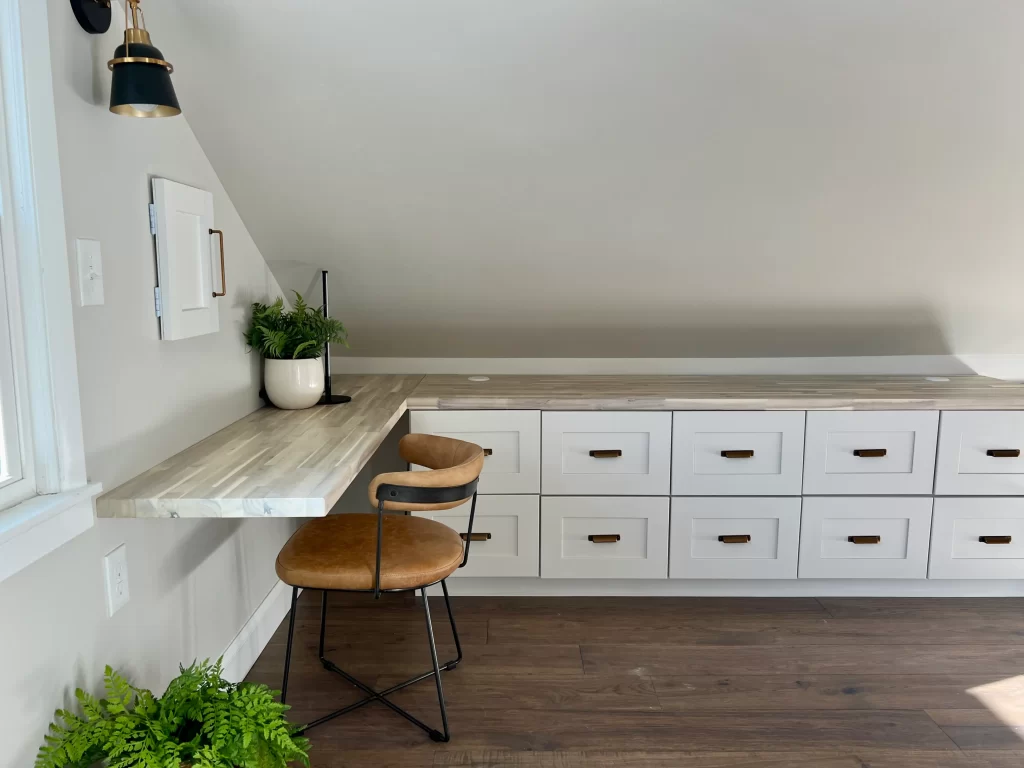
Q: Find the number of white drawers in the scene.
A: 10